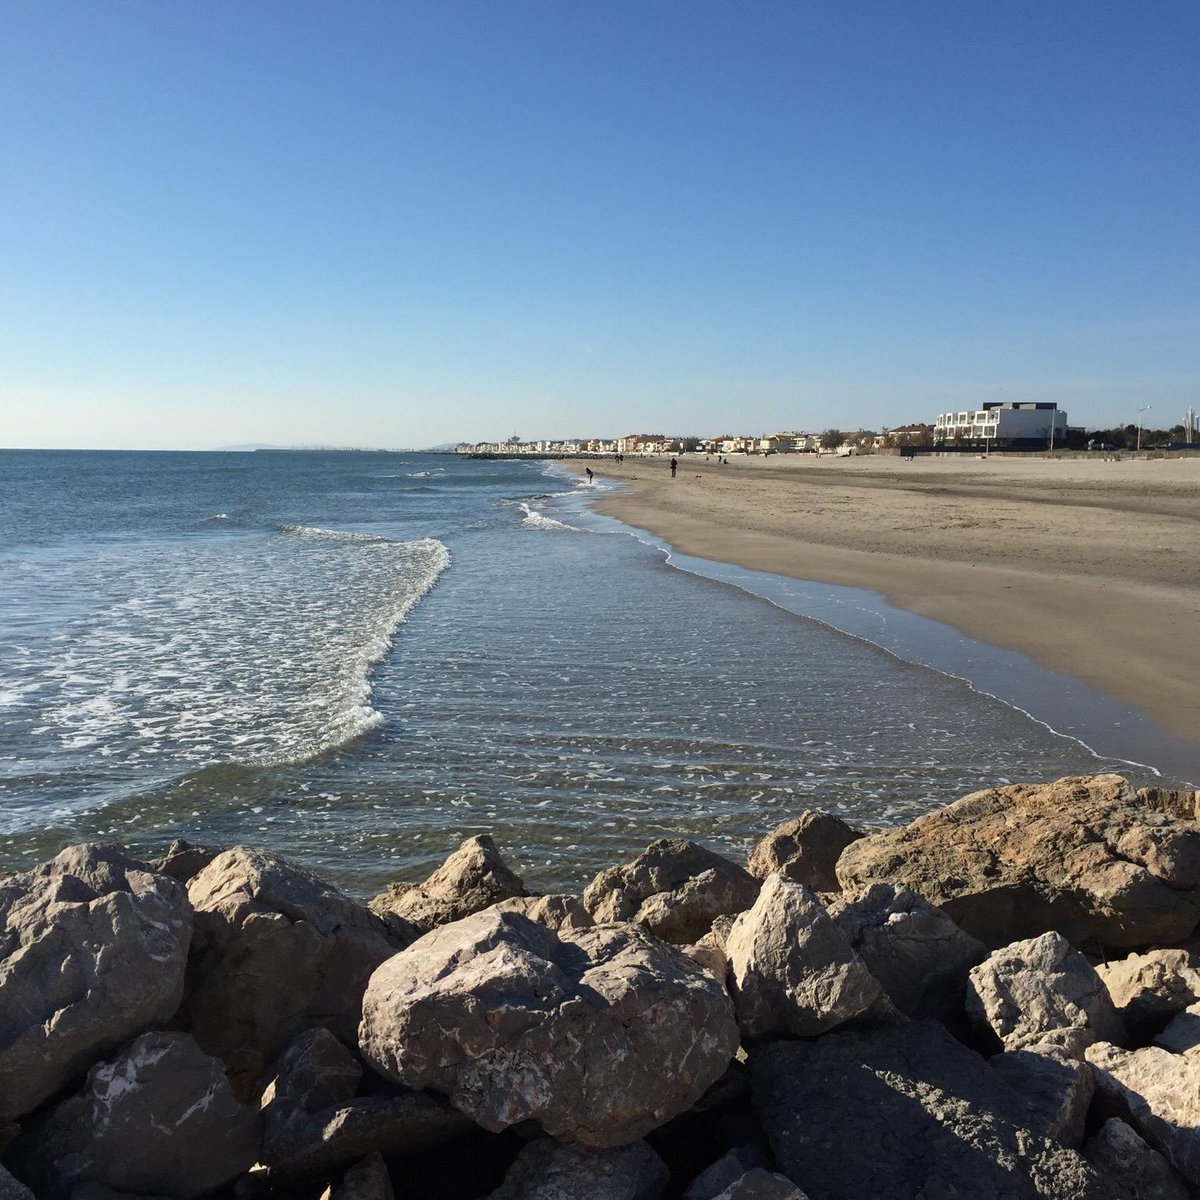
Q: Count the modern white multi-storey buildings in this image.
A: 1